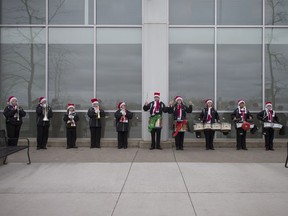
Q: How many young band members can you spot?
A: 10